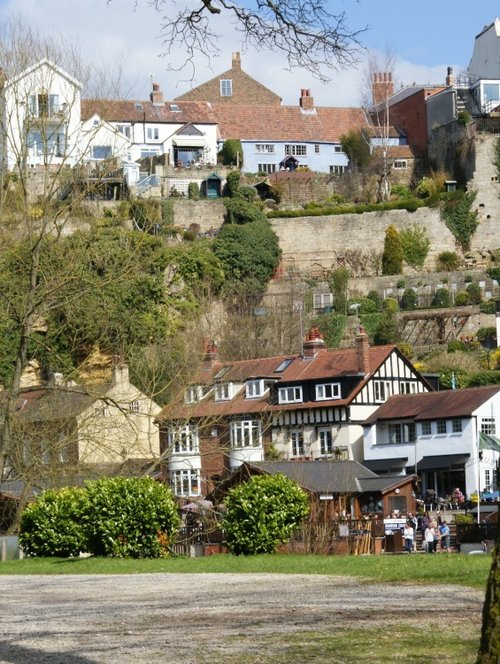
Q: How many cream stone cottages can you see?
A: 1